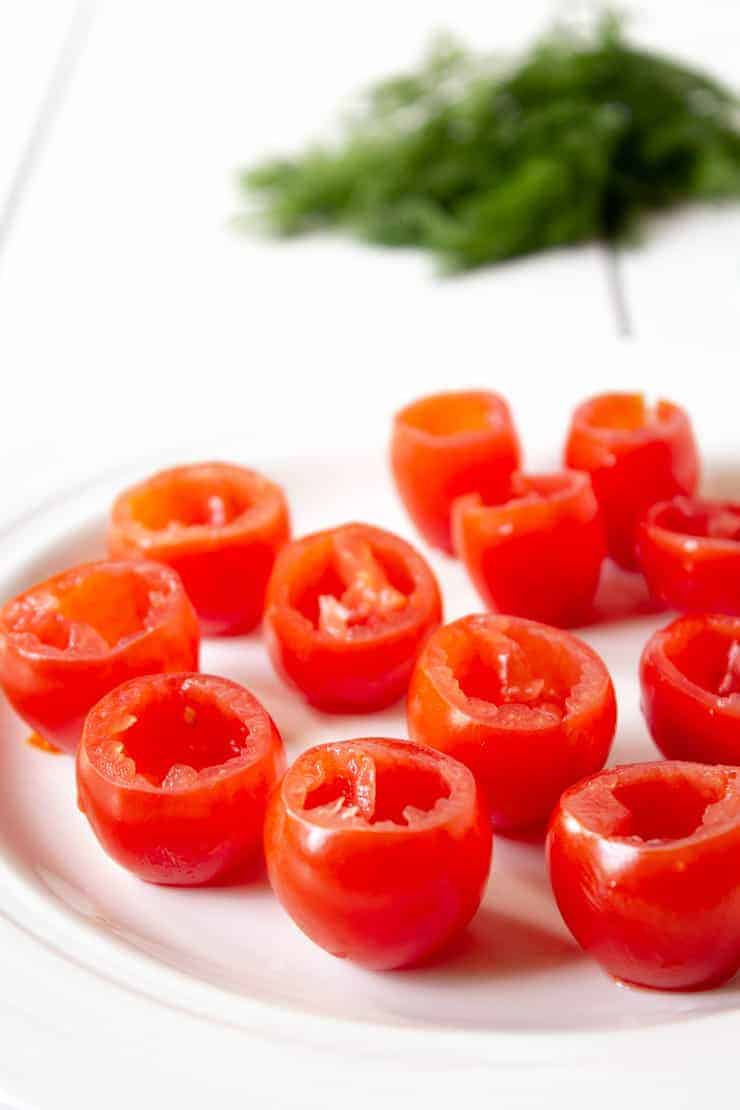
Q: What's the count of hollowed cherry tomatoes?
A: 12